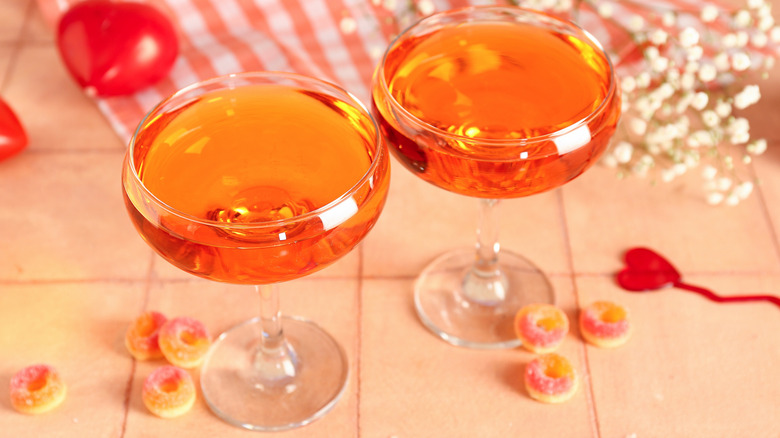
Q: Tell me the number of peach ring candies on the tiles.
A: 7